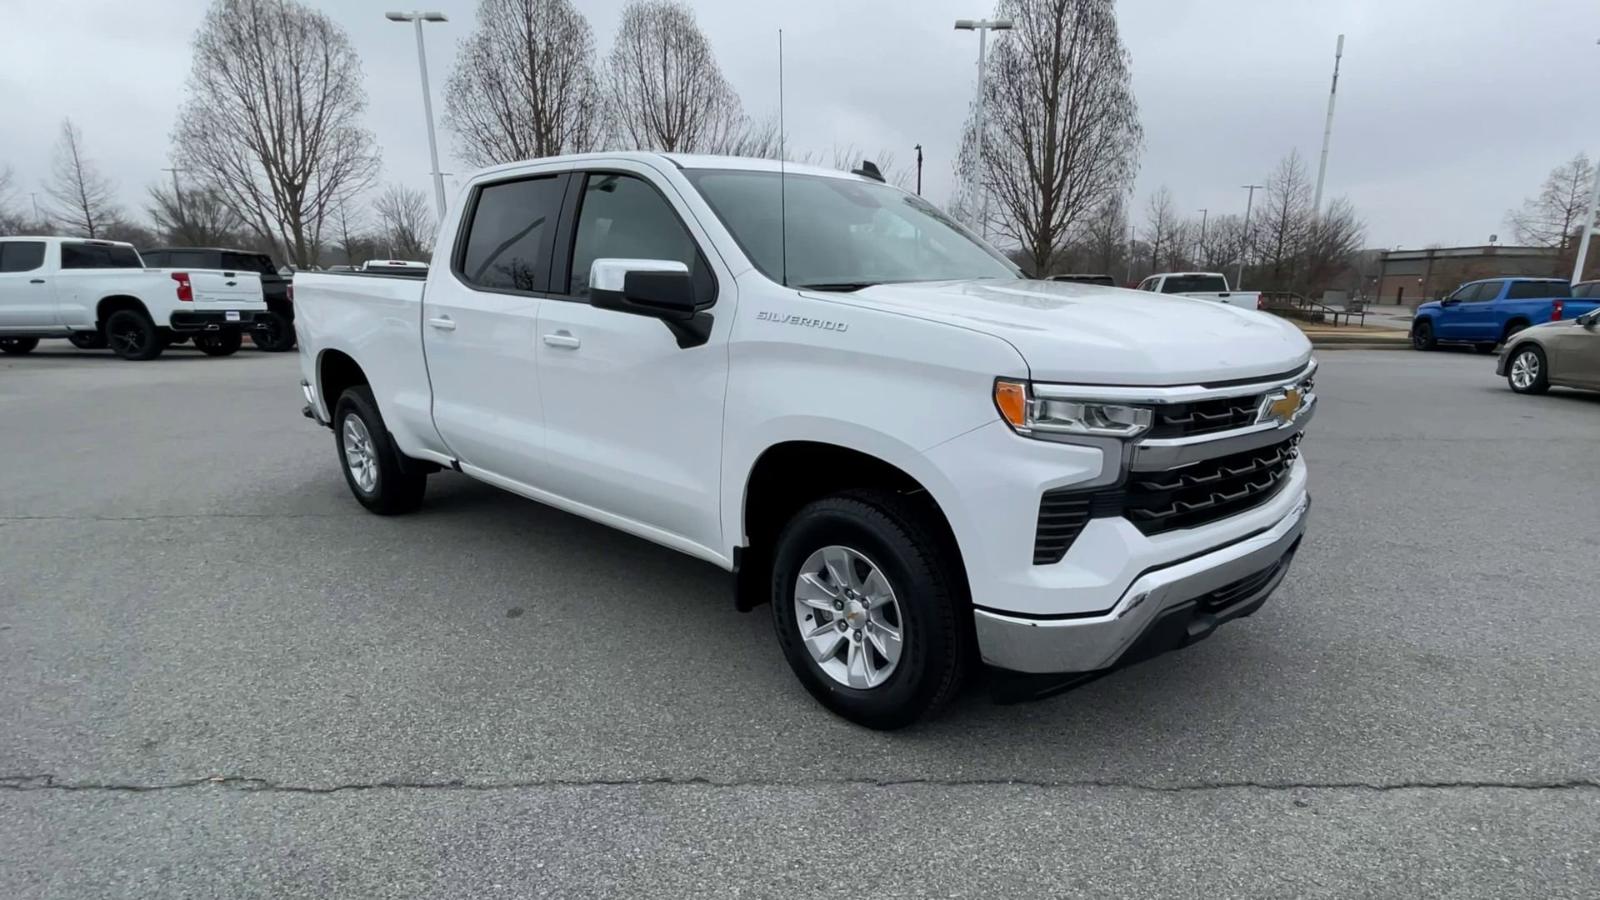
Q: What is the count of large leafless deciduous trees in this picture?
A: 4